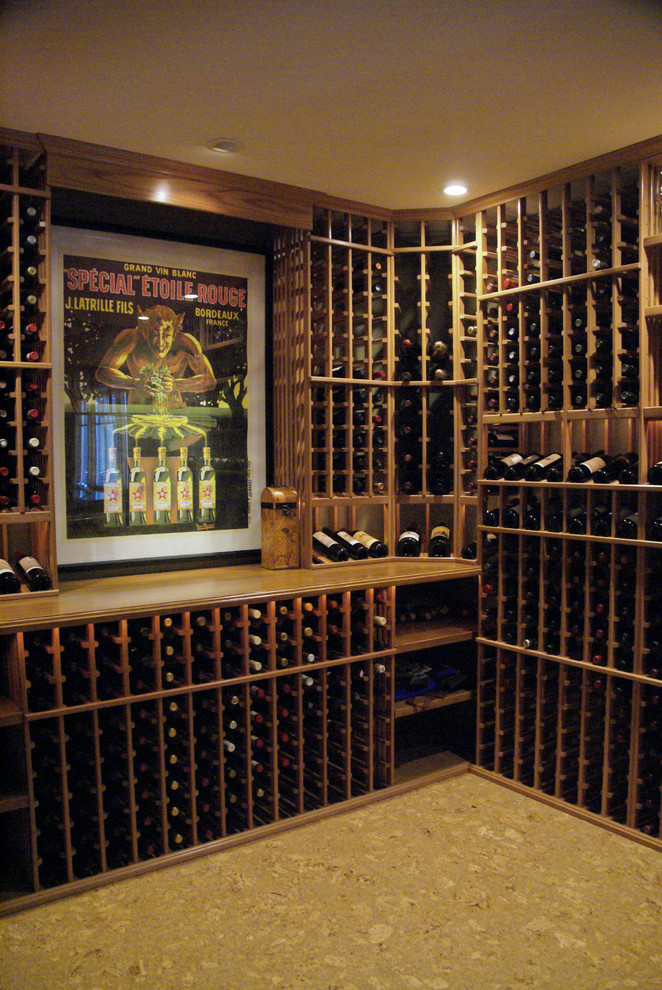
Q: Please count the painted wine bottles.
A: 5